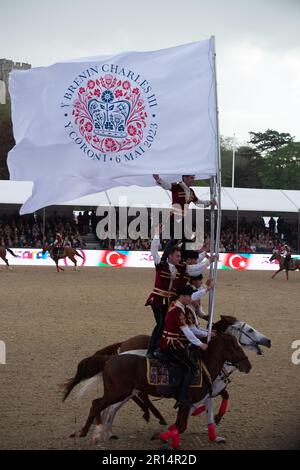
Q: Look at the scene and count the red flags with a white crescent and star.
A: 2